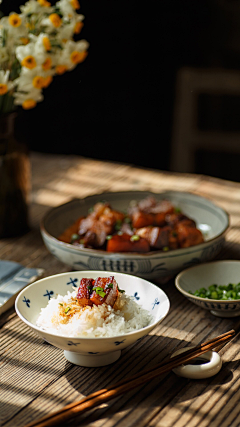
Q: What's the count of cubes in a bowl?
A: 2